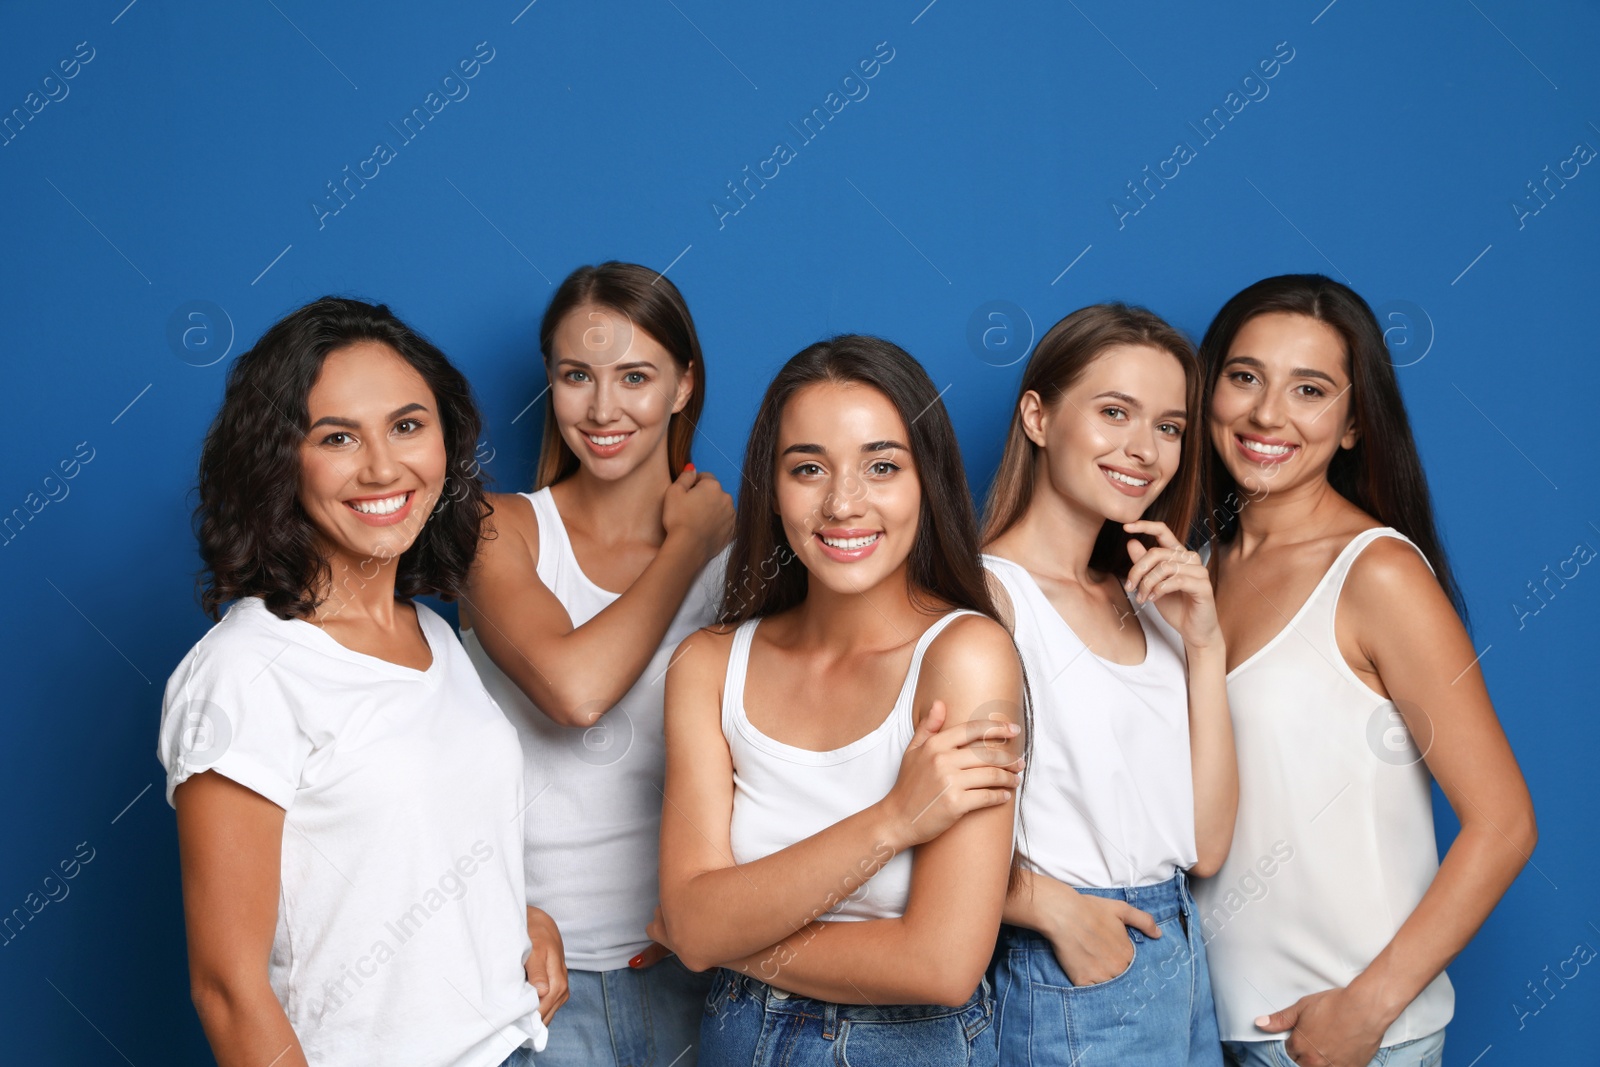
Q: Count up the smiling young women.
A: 5